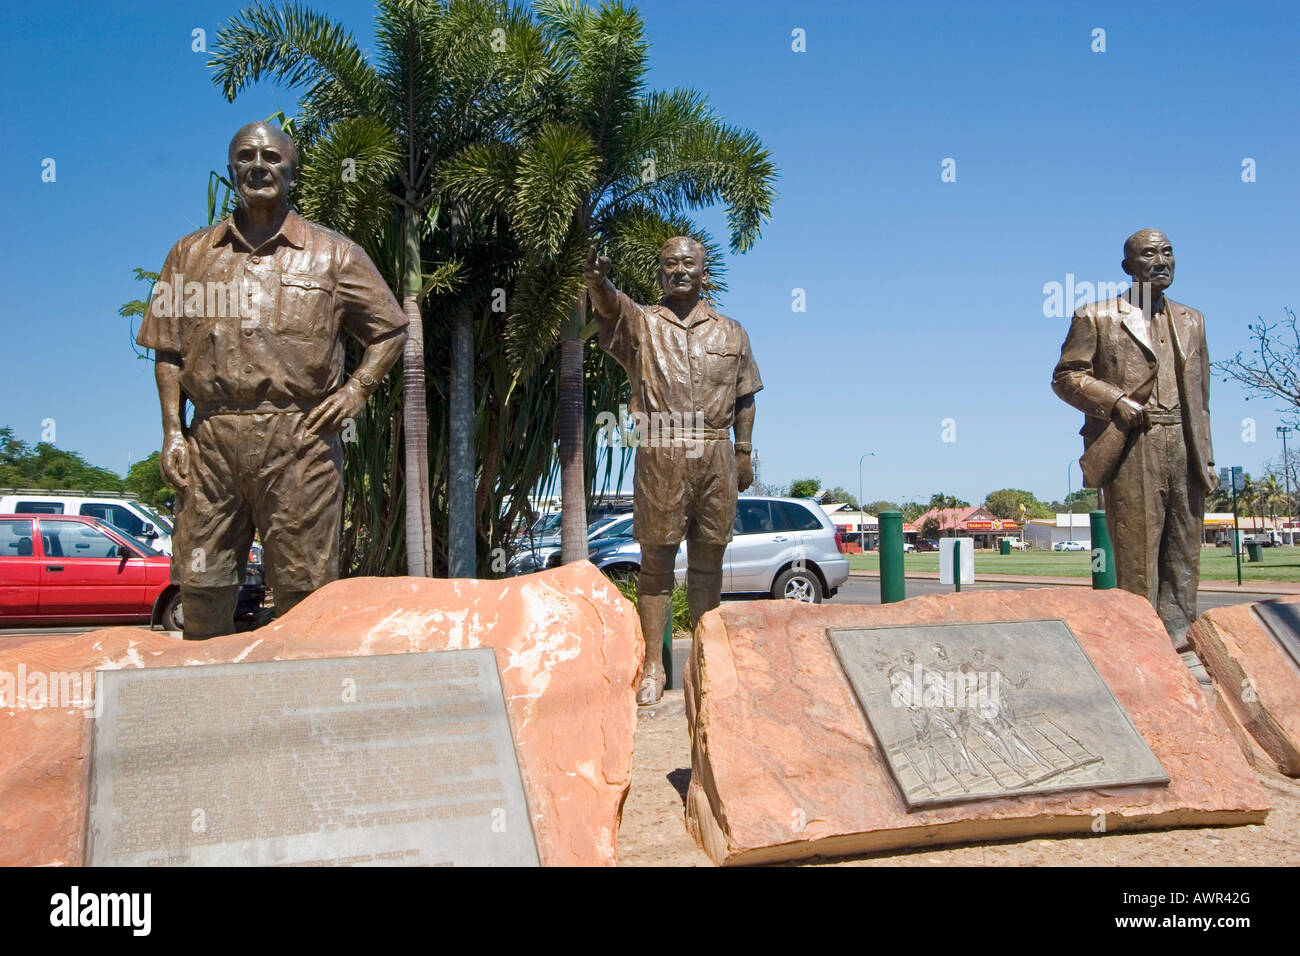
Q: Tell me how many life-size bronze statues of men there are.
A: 3